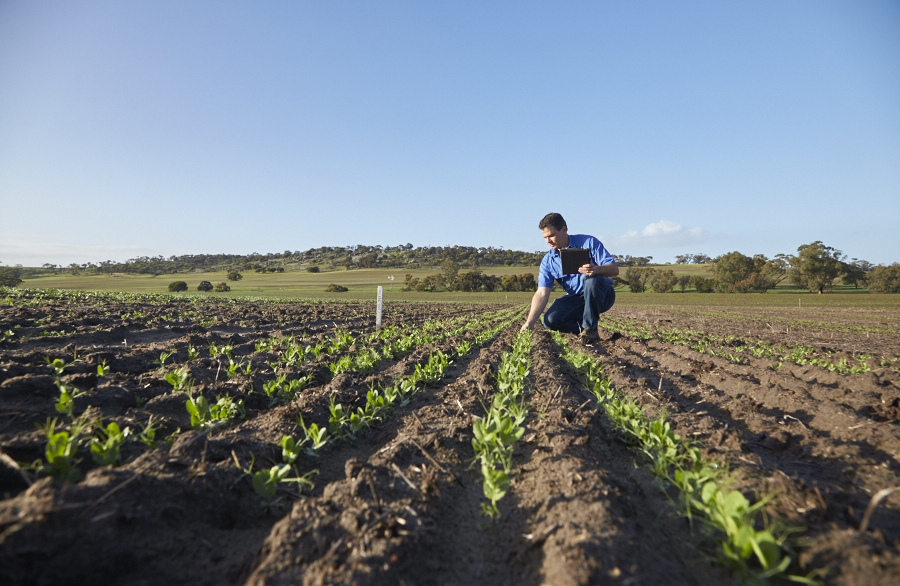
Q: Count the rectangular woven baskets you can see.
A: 0